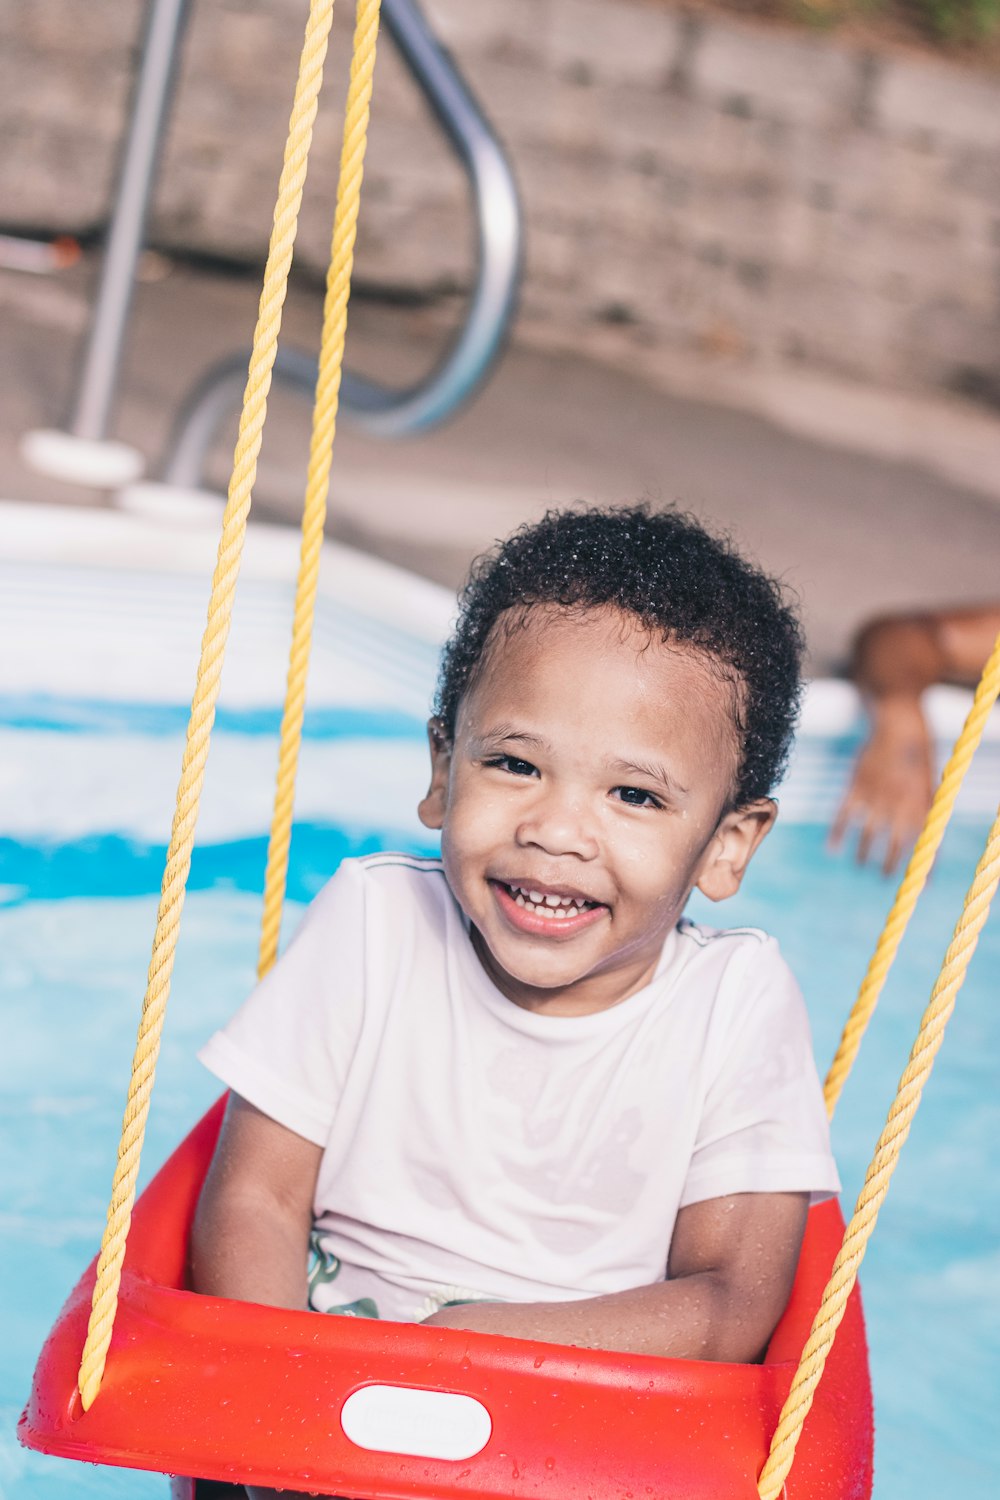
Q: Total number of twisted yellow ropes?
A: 4